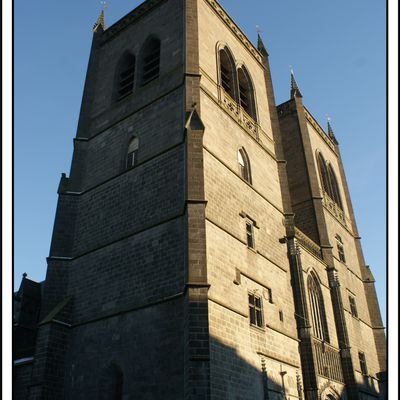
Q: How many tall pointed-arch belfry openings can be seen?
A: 6